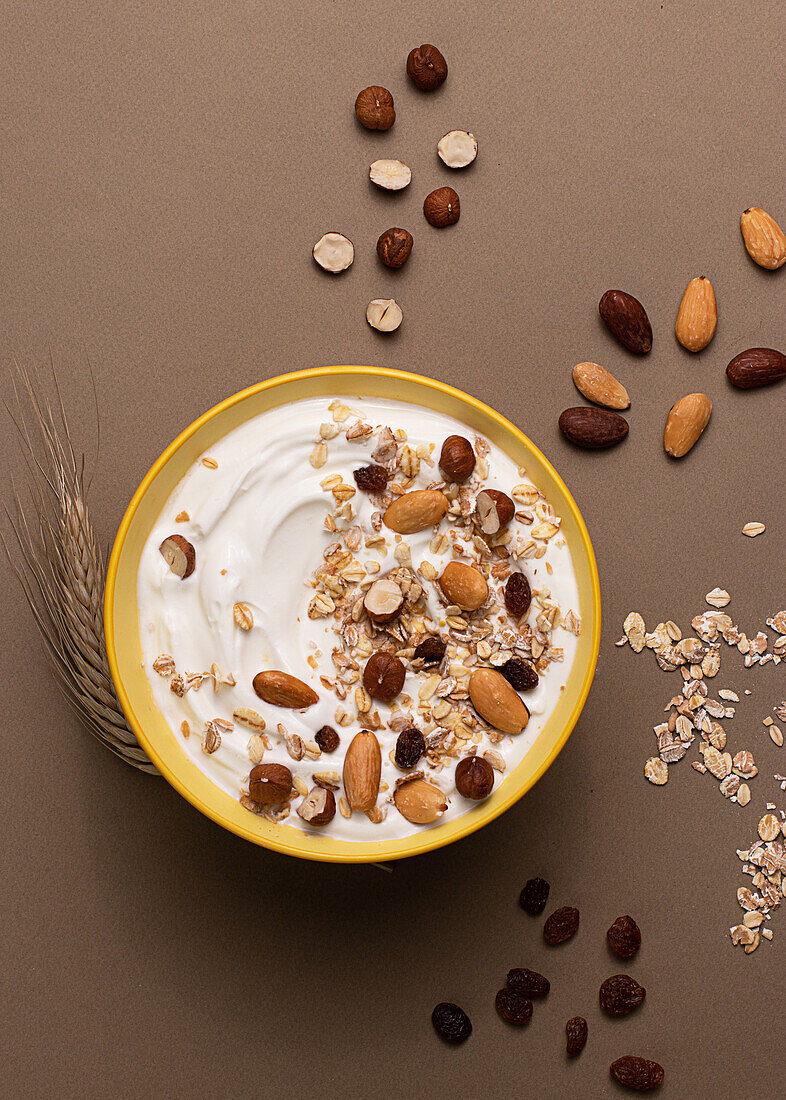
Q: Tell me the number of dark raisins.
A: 15